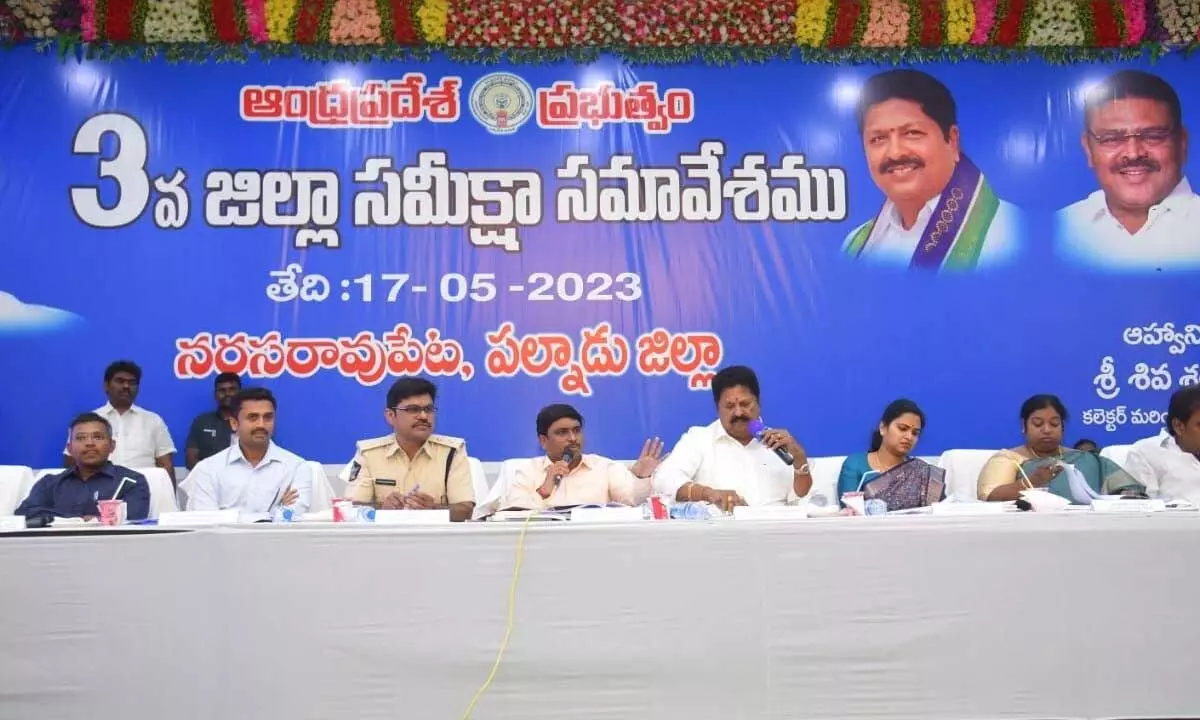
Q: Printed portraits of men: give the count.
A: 2